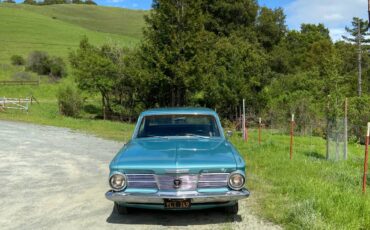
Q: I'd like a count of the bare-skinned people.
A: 0